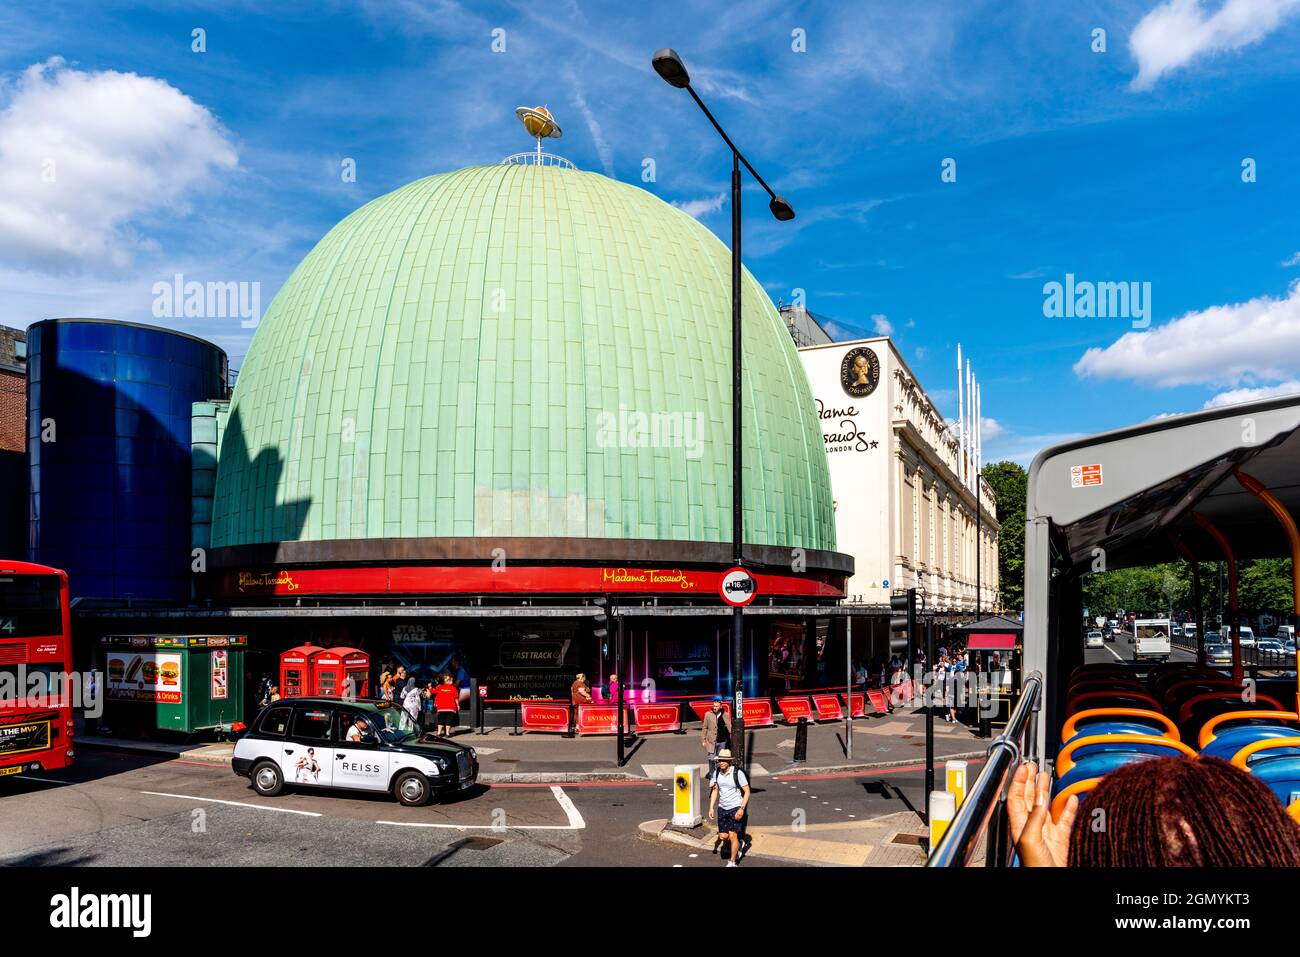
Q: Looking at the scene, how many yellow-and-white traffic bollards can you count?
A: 3